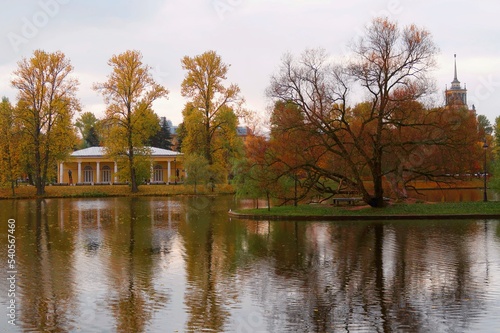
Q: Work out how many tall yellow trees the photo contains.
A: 3